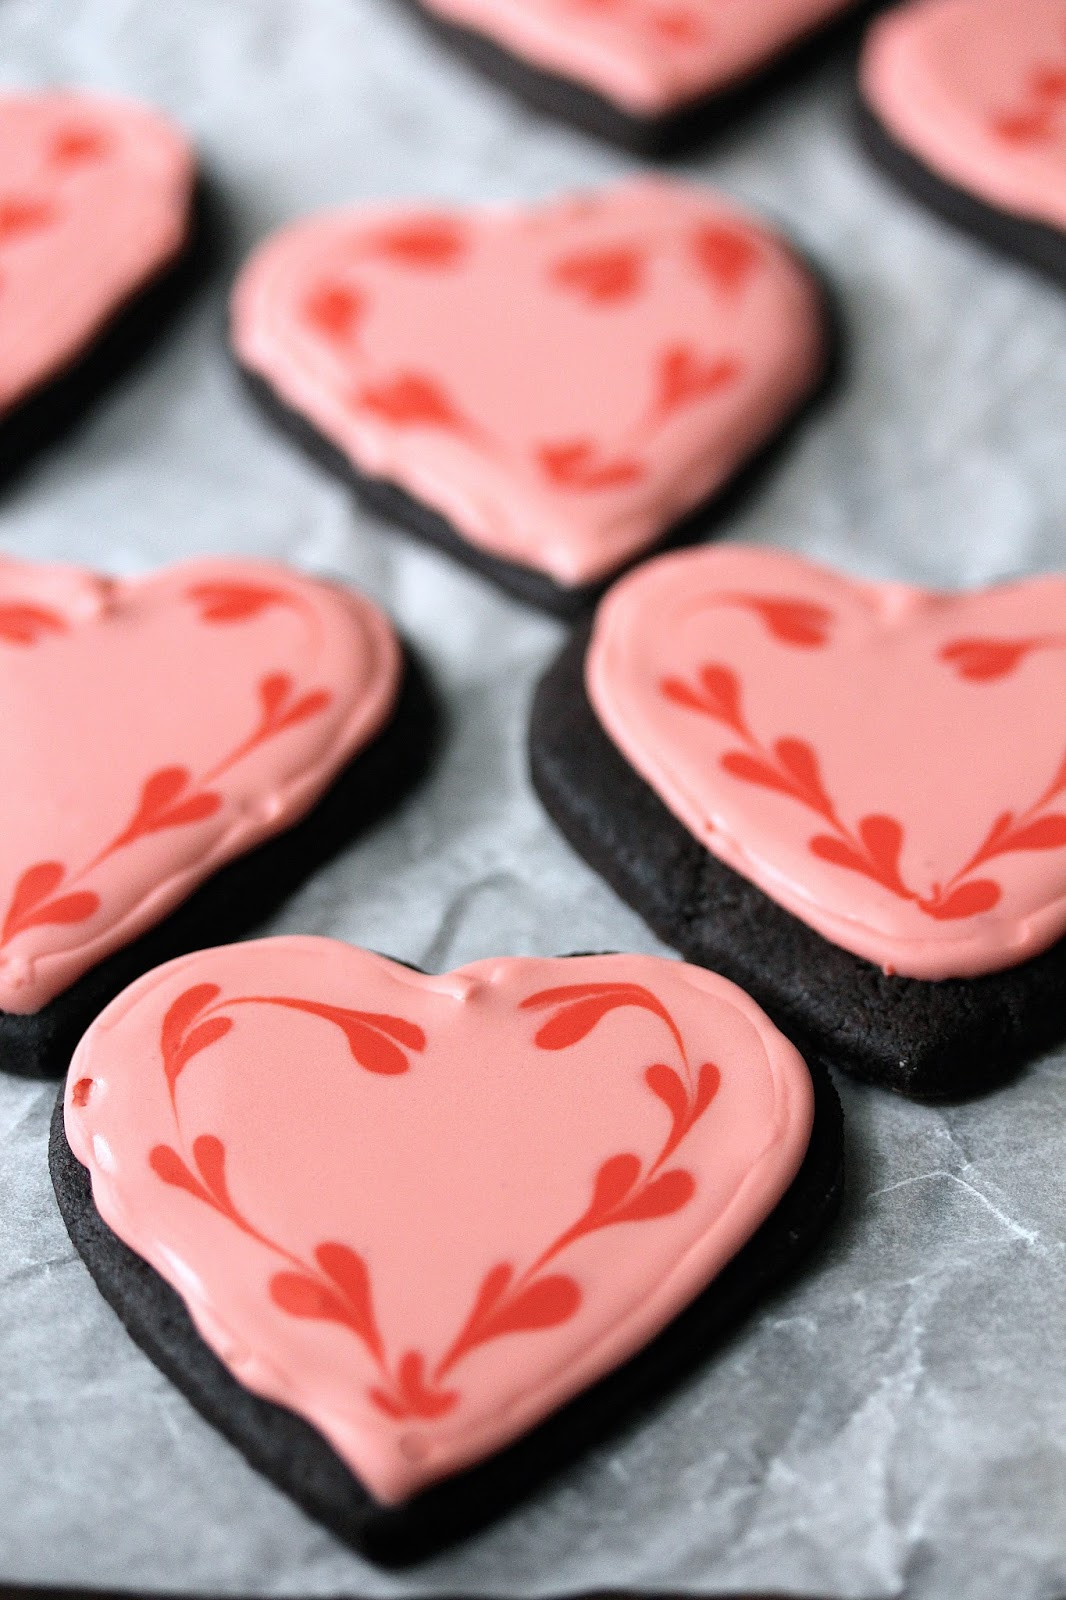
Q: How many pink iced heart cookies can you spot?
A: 7